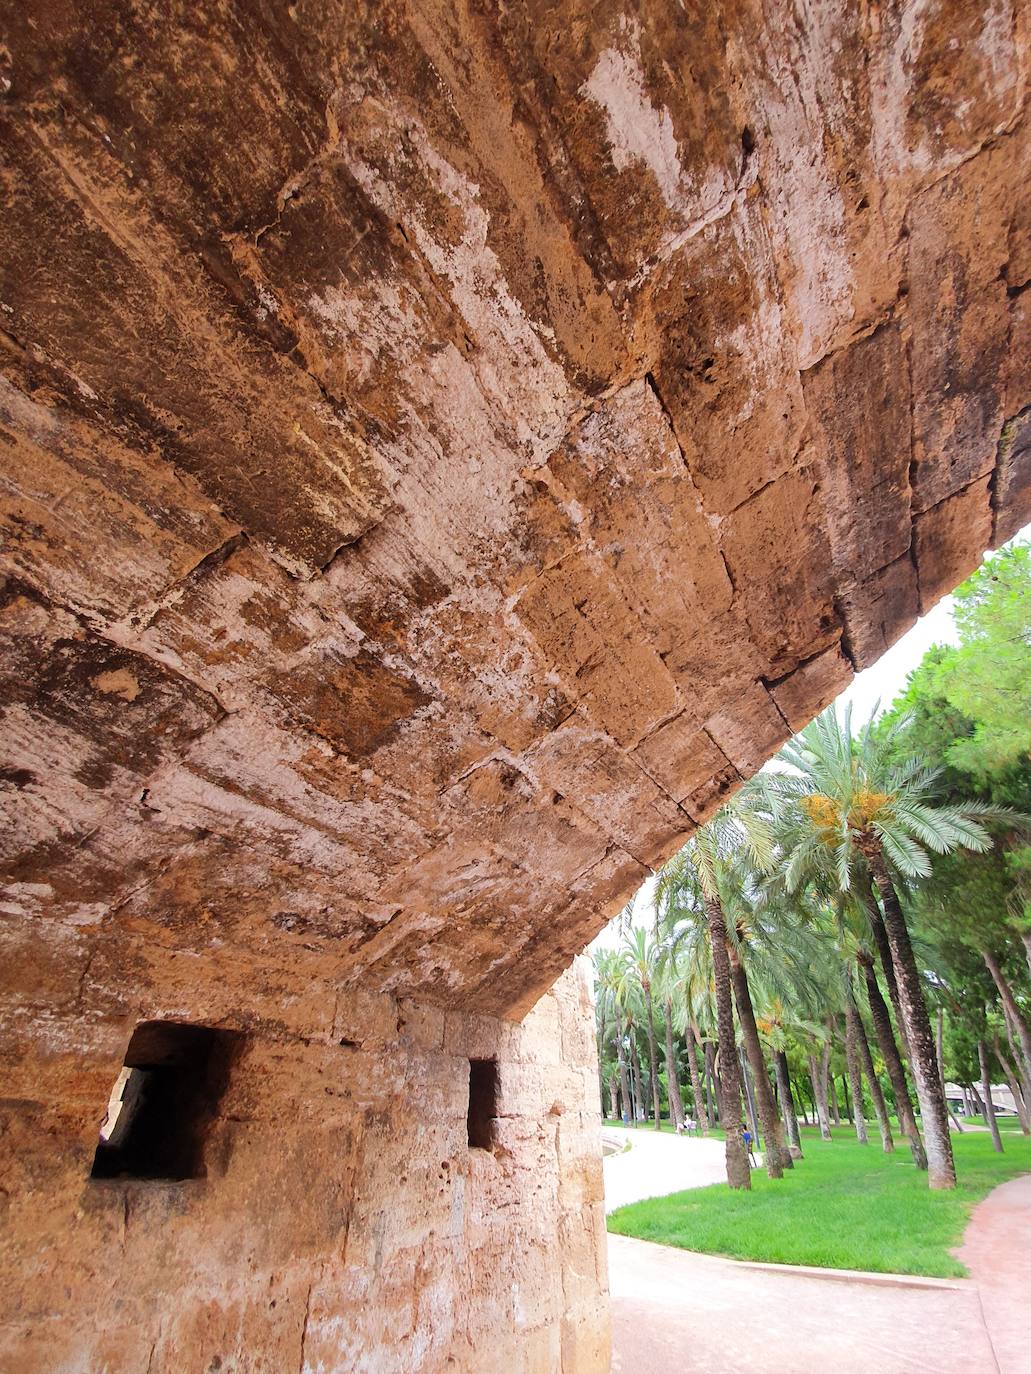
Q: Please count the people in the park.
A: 2